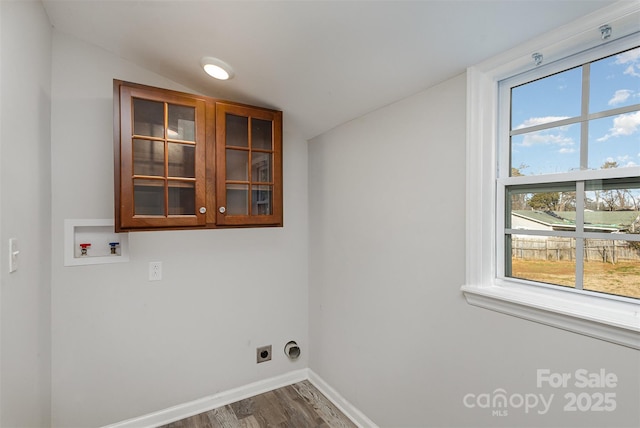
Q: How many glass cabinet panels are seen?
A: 12